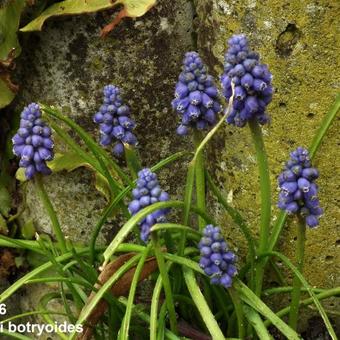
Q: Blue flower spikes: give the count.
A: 7